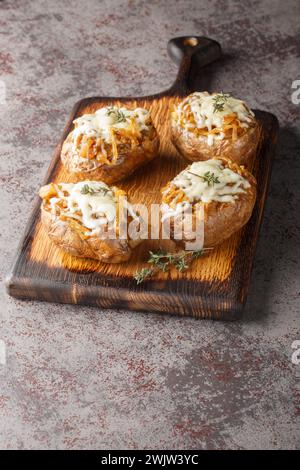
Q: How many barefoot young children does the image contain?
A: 0